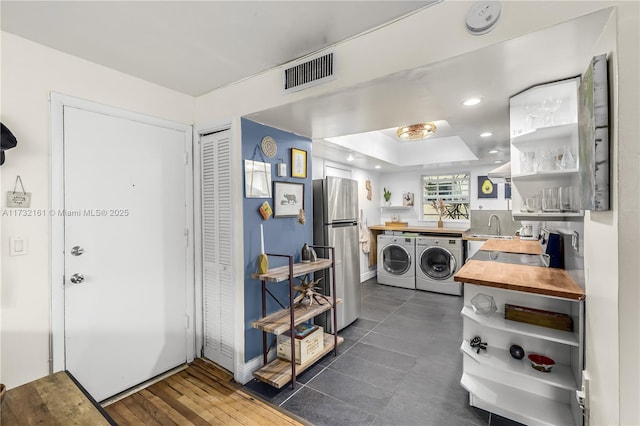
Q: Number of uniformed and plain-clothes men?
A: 0